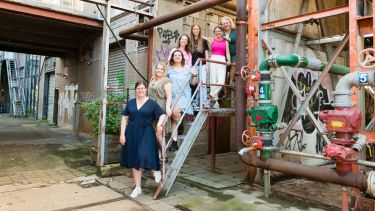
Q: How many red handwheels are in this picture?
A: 3